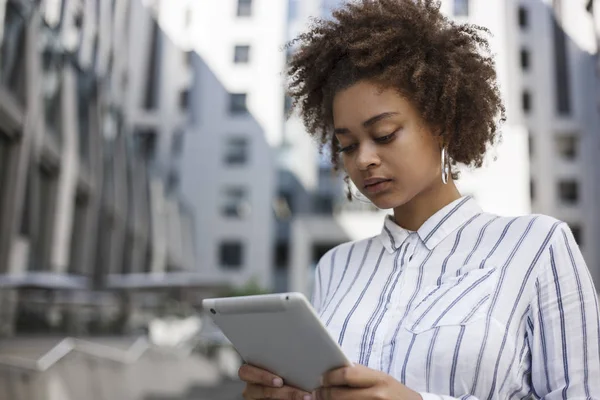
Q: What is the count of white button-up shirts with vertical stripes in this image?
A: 1